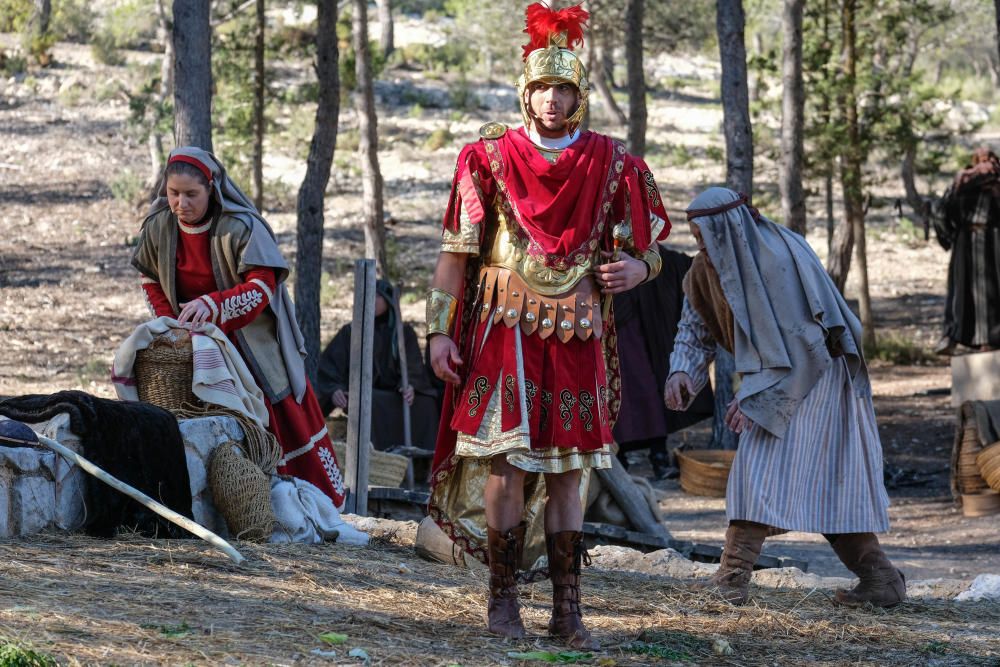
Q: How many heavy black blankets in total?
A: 1